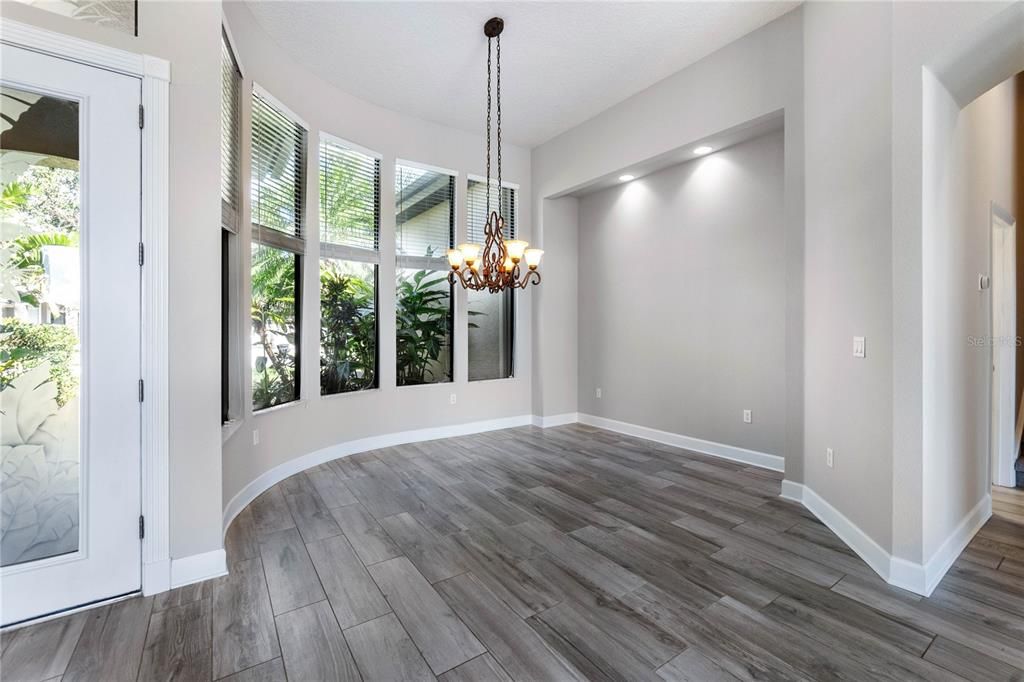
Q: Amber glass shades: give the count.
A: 6